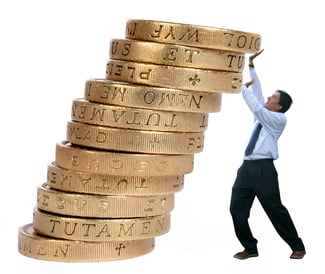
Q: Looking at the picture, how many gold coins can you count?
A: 11